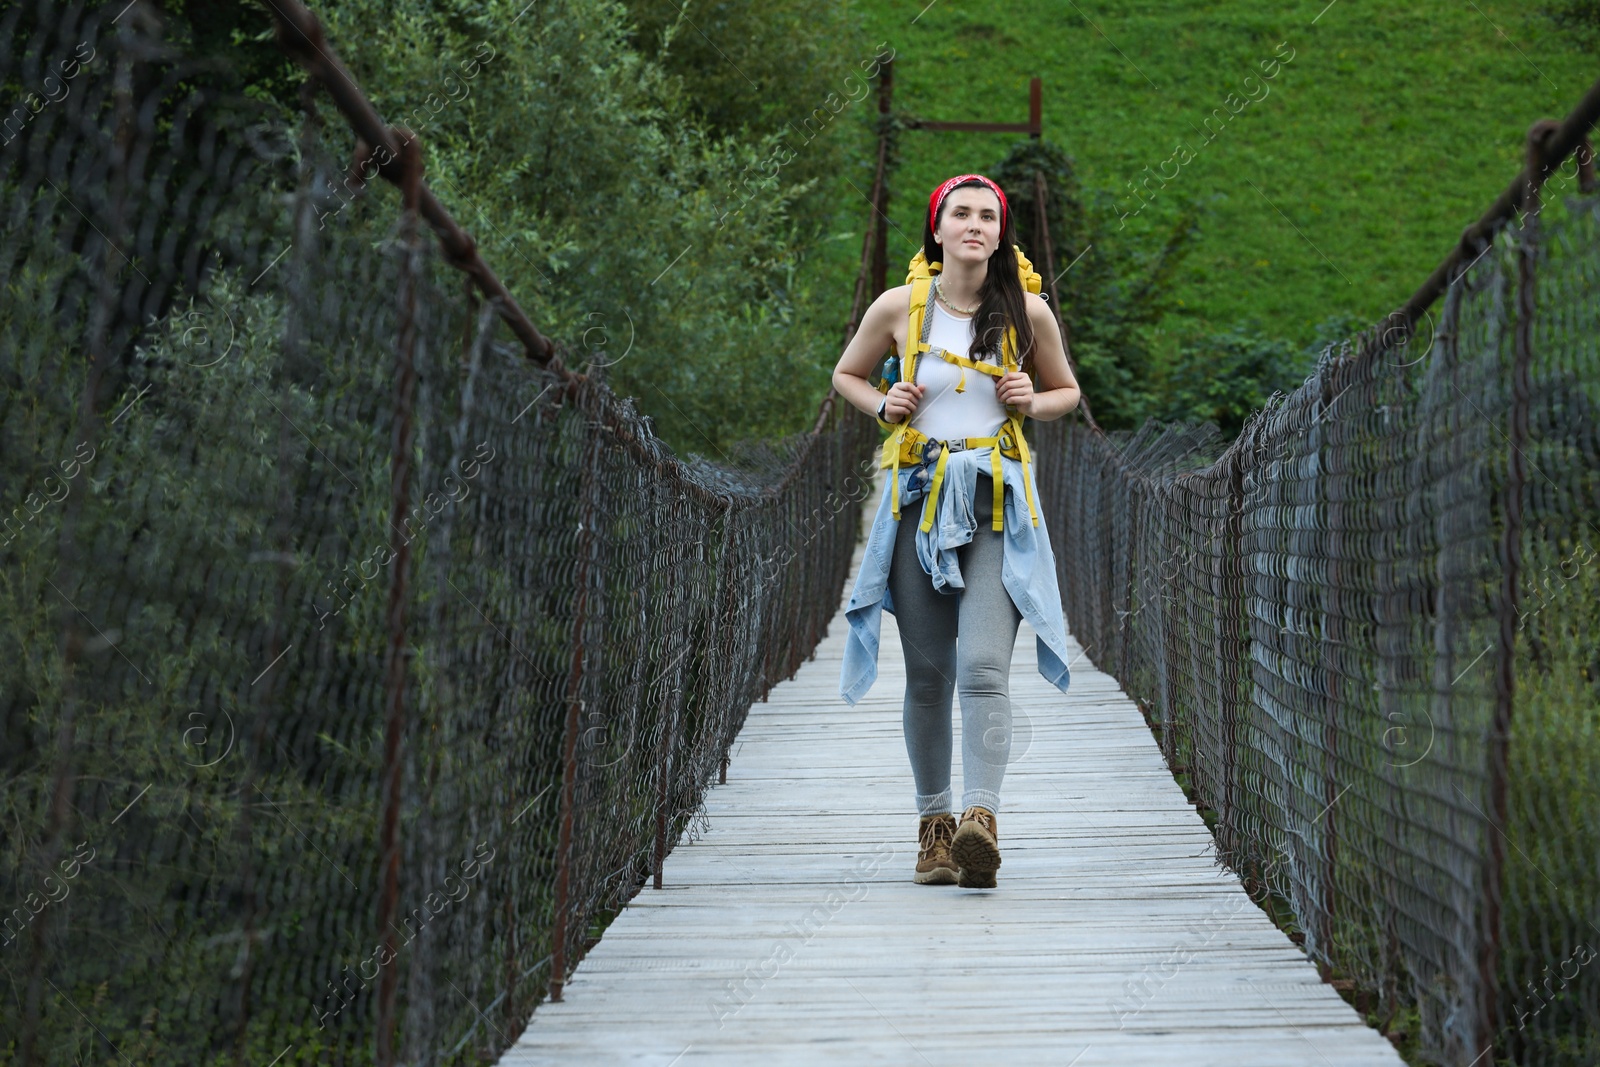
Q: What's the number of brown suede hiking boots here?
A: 2